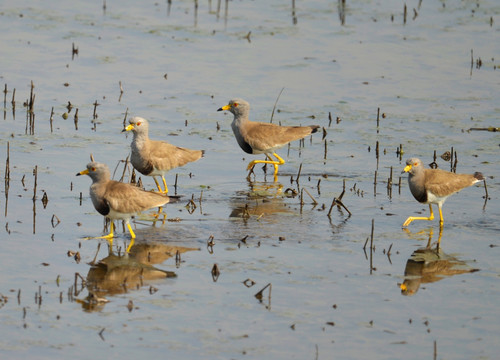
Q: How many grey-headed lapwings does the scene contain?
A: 4